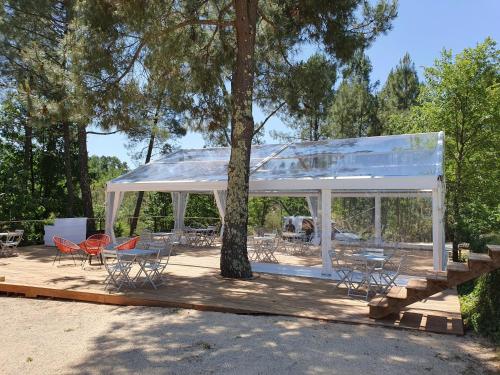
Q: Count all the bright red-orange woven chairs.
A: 4